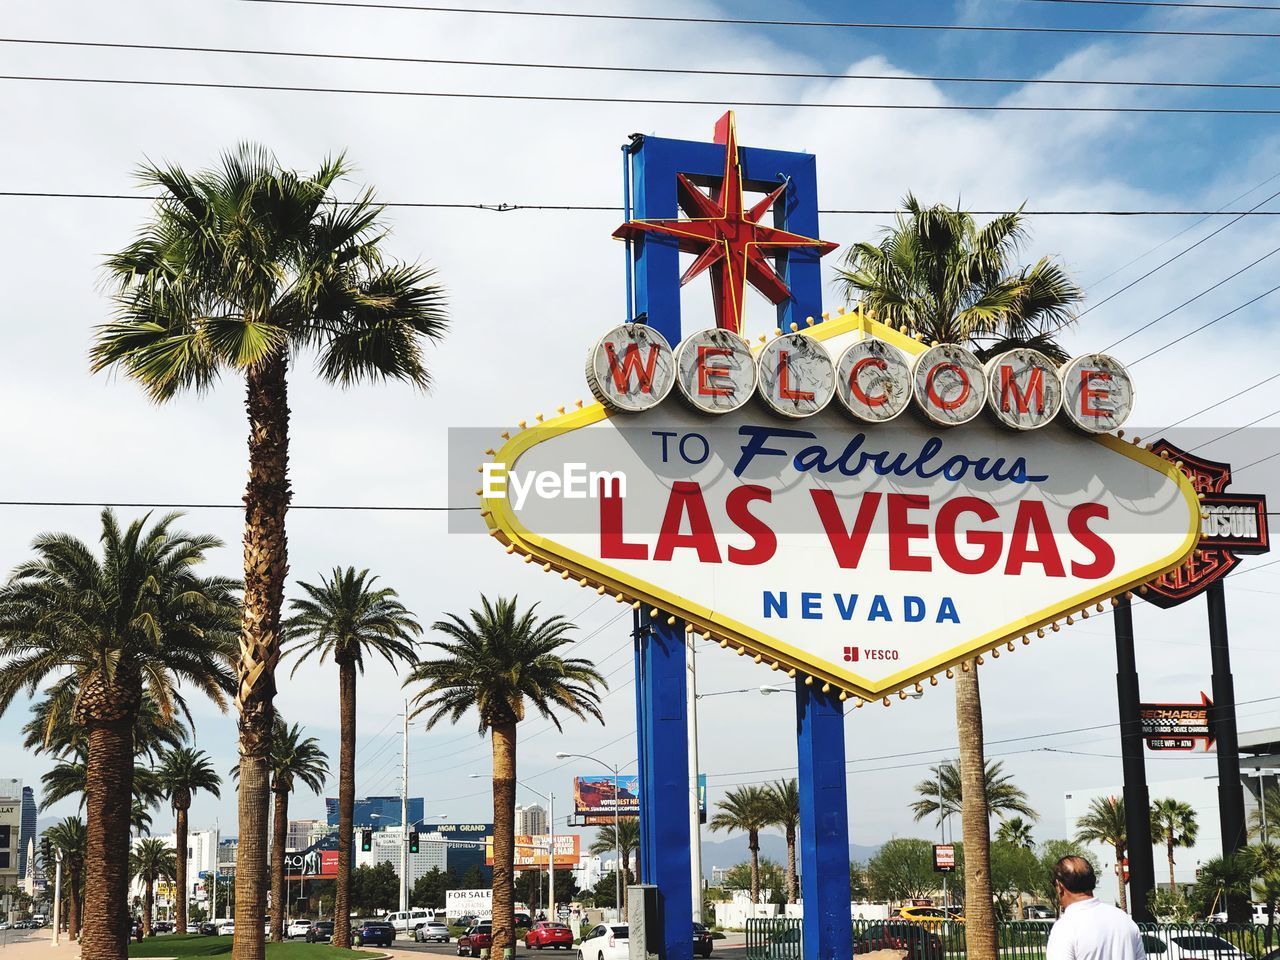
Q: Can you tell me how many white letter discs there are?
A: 7